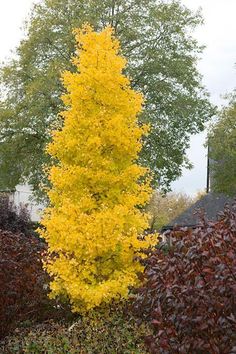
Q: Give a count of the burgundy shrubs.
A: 2